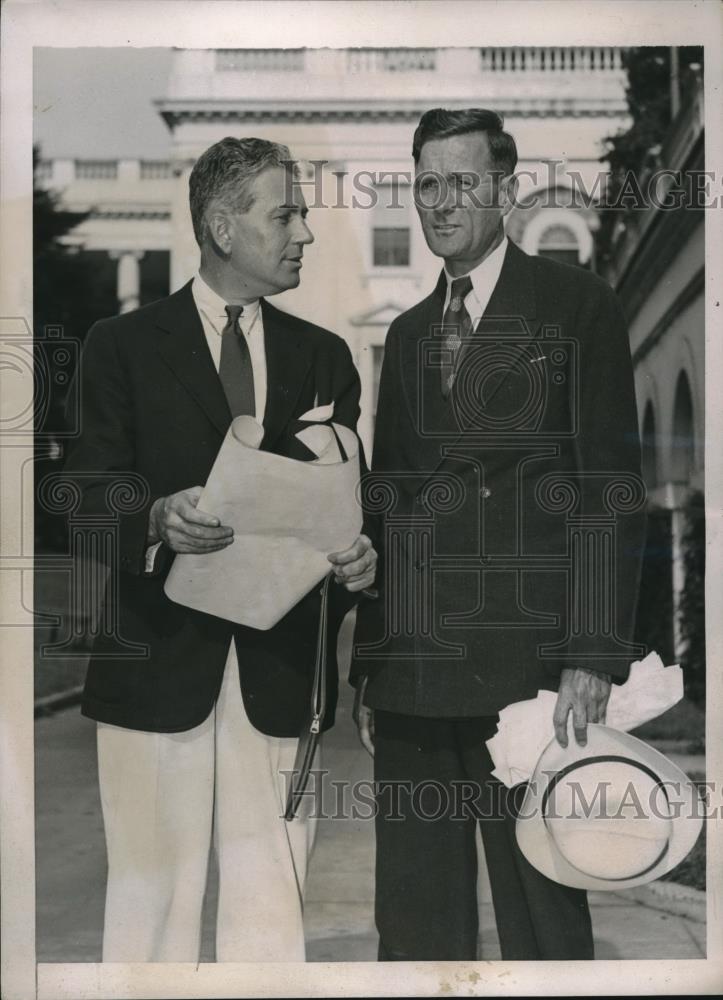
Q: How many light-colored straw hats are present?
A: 1